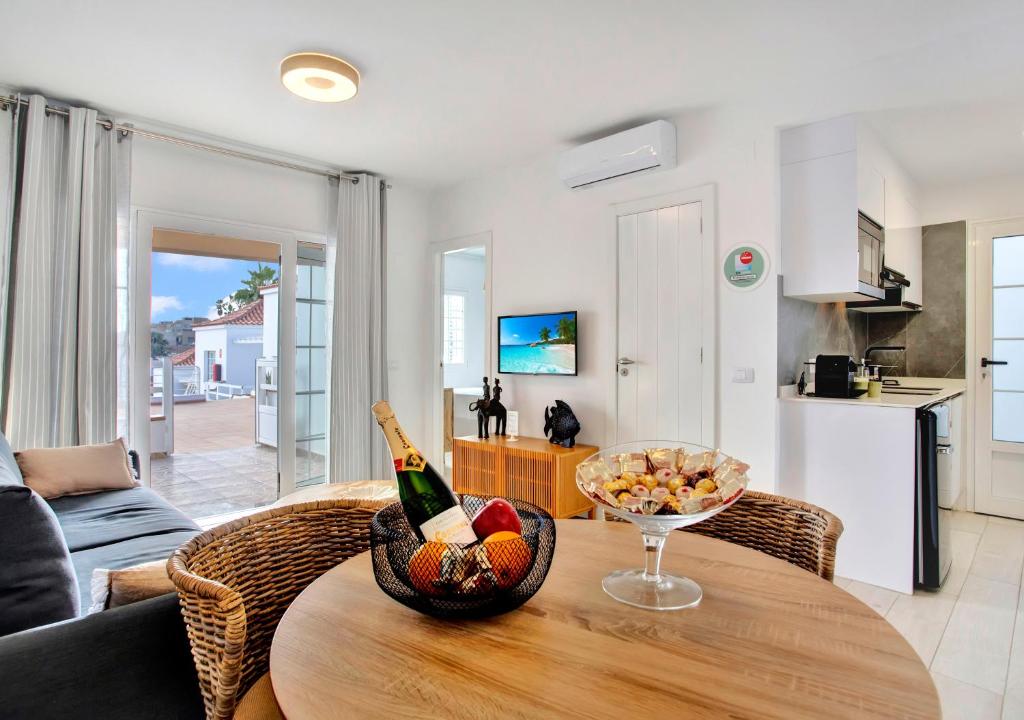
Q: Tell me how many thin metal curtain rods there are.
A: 1